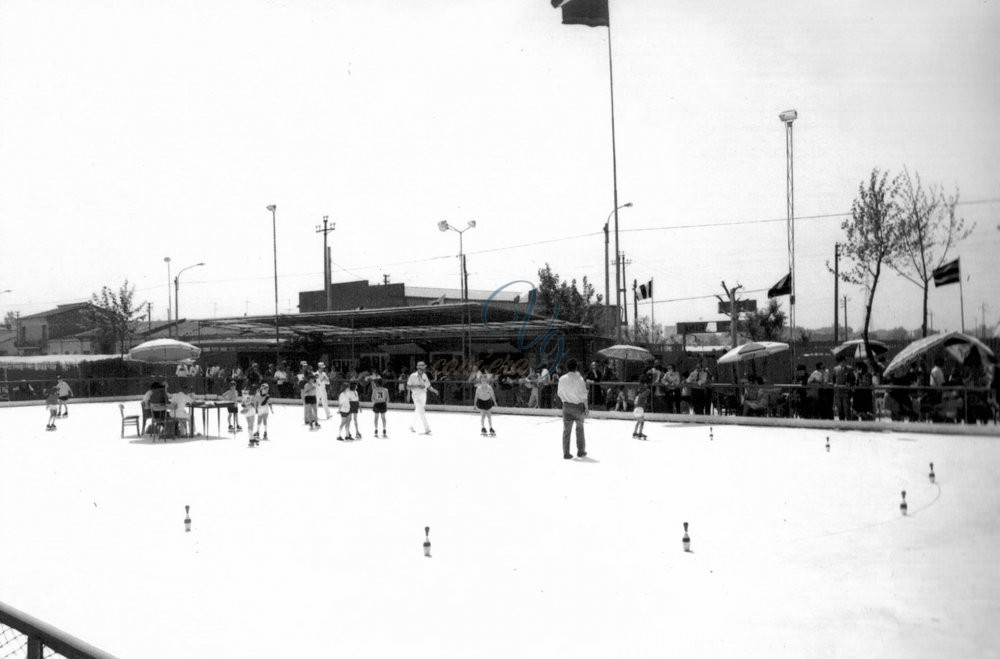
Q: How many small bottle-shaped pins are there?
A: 7